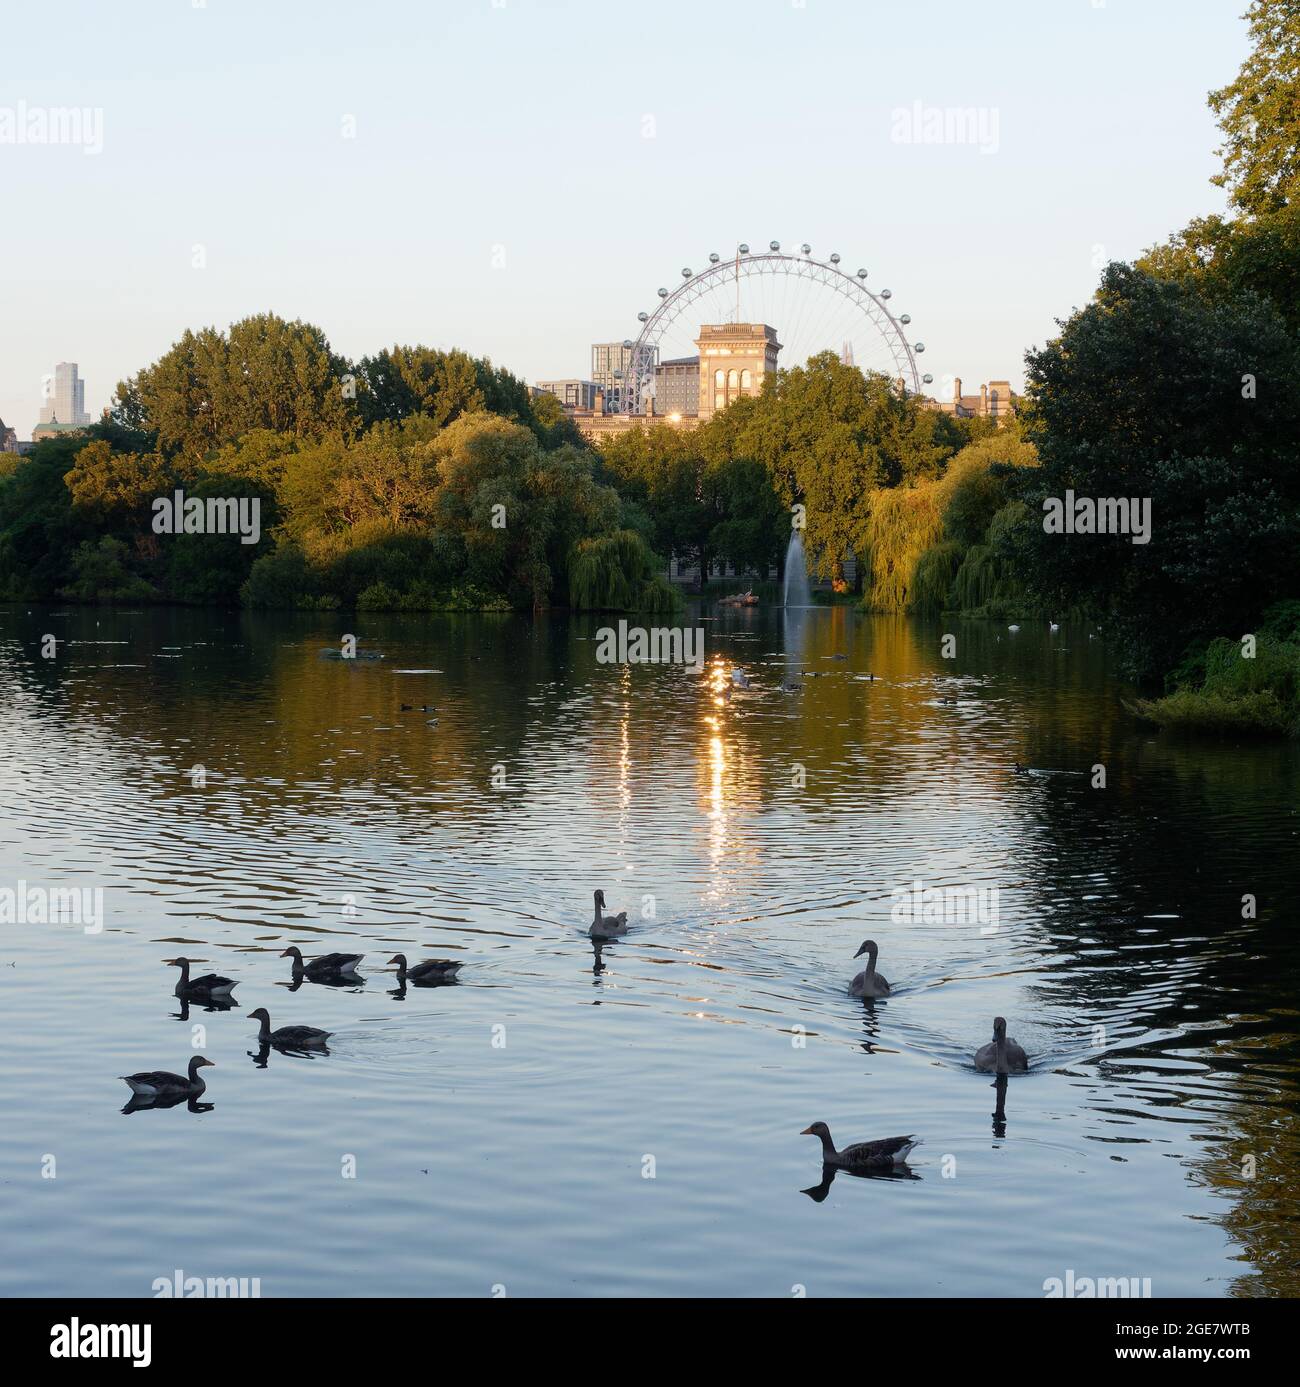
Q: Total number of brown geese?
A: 6